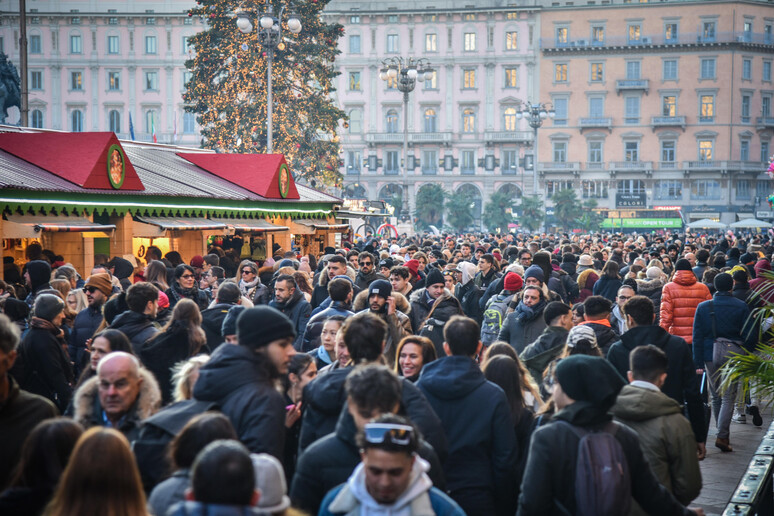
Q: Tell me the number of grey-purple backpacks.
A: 1